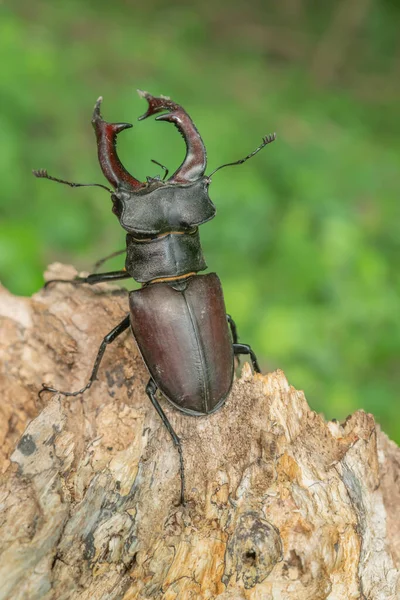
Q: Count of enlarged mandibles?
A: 2